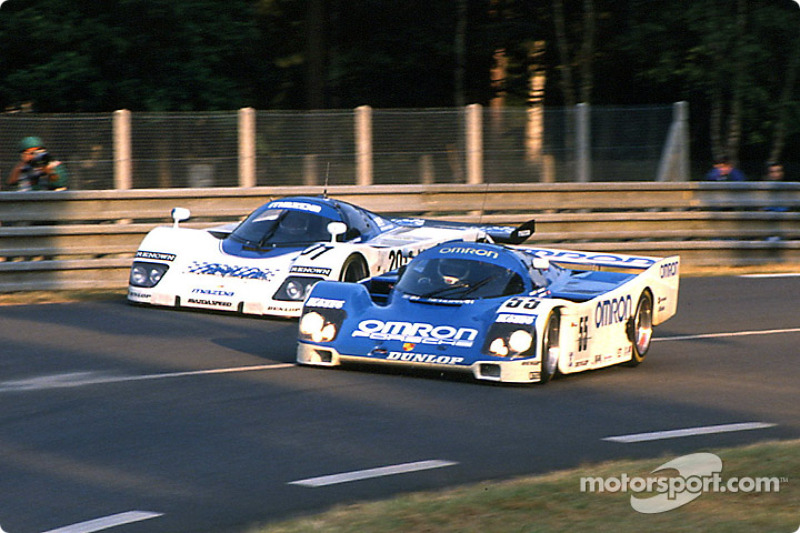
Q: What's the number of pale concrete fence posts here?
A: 6